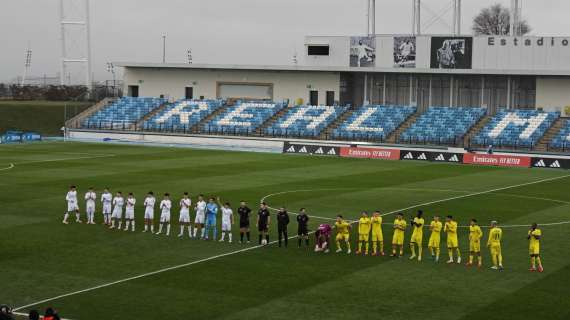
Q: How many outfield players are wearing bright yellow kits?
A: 10